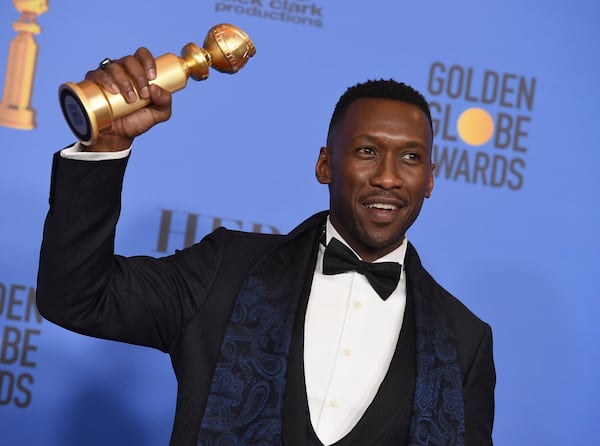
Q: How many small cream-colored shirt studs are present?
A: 3